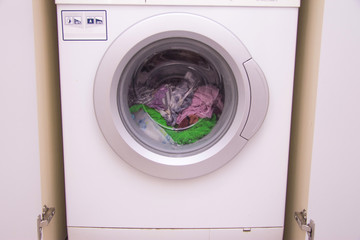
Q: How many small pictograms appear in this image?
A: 4